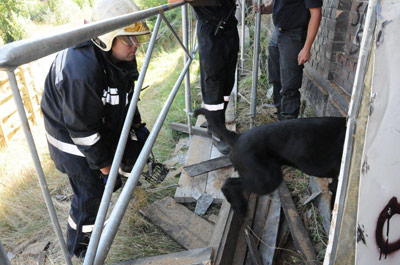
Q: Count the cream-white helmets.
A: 1